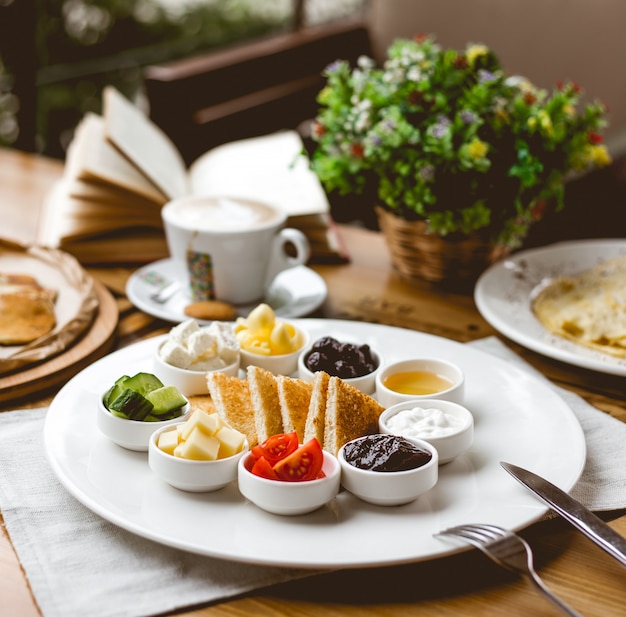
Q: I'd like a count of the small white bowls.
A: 9